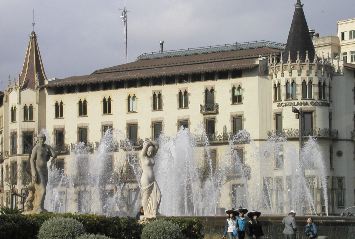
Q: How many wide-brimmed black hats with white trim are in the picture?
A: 3